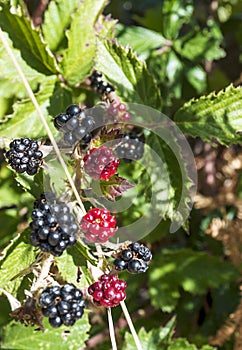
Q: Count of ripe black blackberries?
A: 7